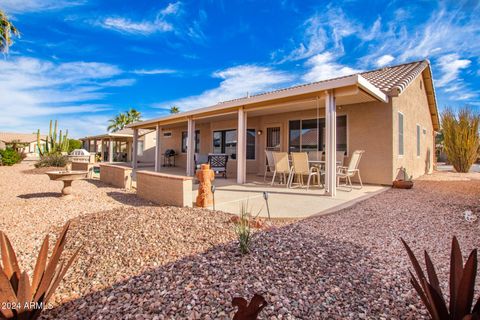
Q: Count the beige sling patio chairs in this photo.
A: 6